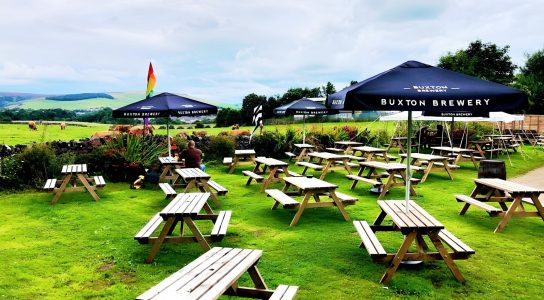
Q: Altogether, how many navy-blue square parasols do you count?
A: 4